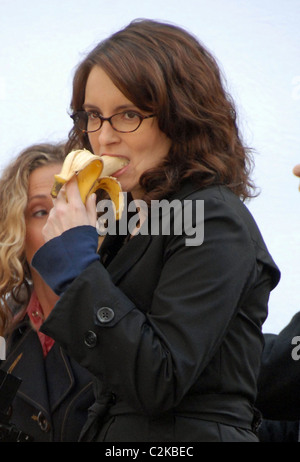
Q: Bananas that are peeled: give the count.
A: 1